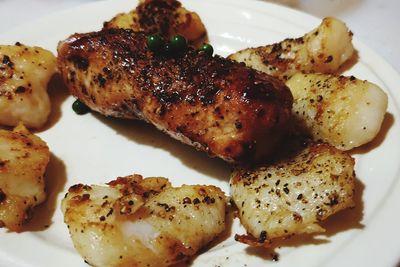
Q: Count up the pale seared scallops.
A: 7